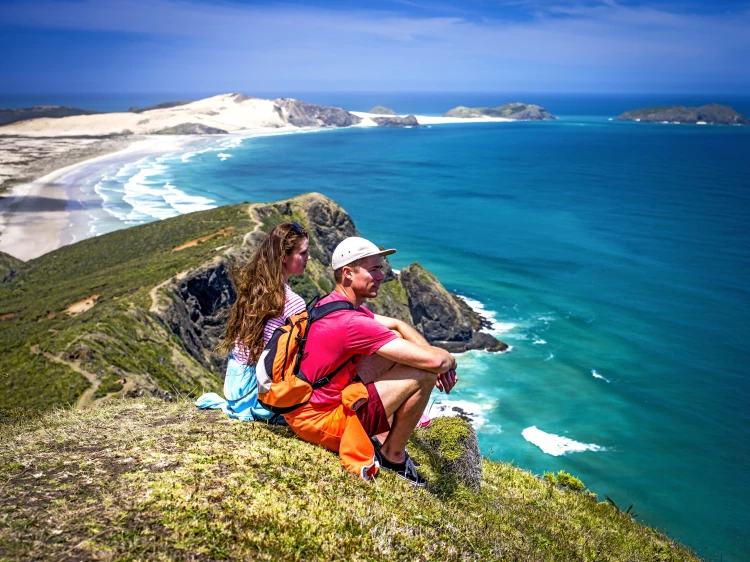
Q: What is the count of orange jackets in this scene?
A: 1